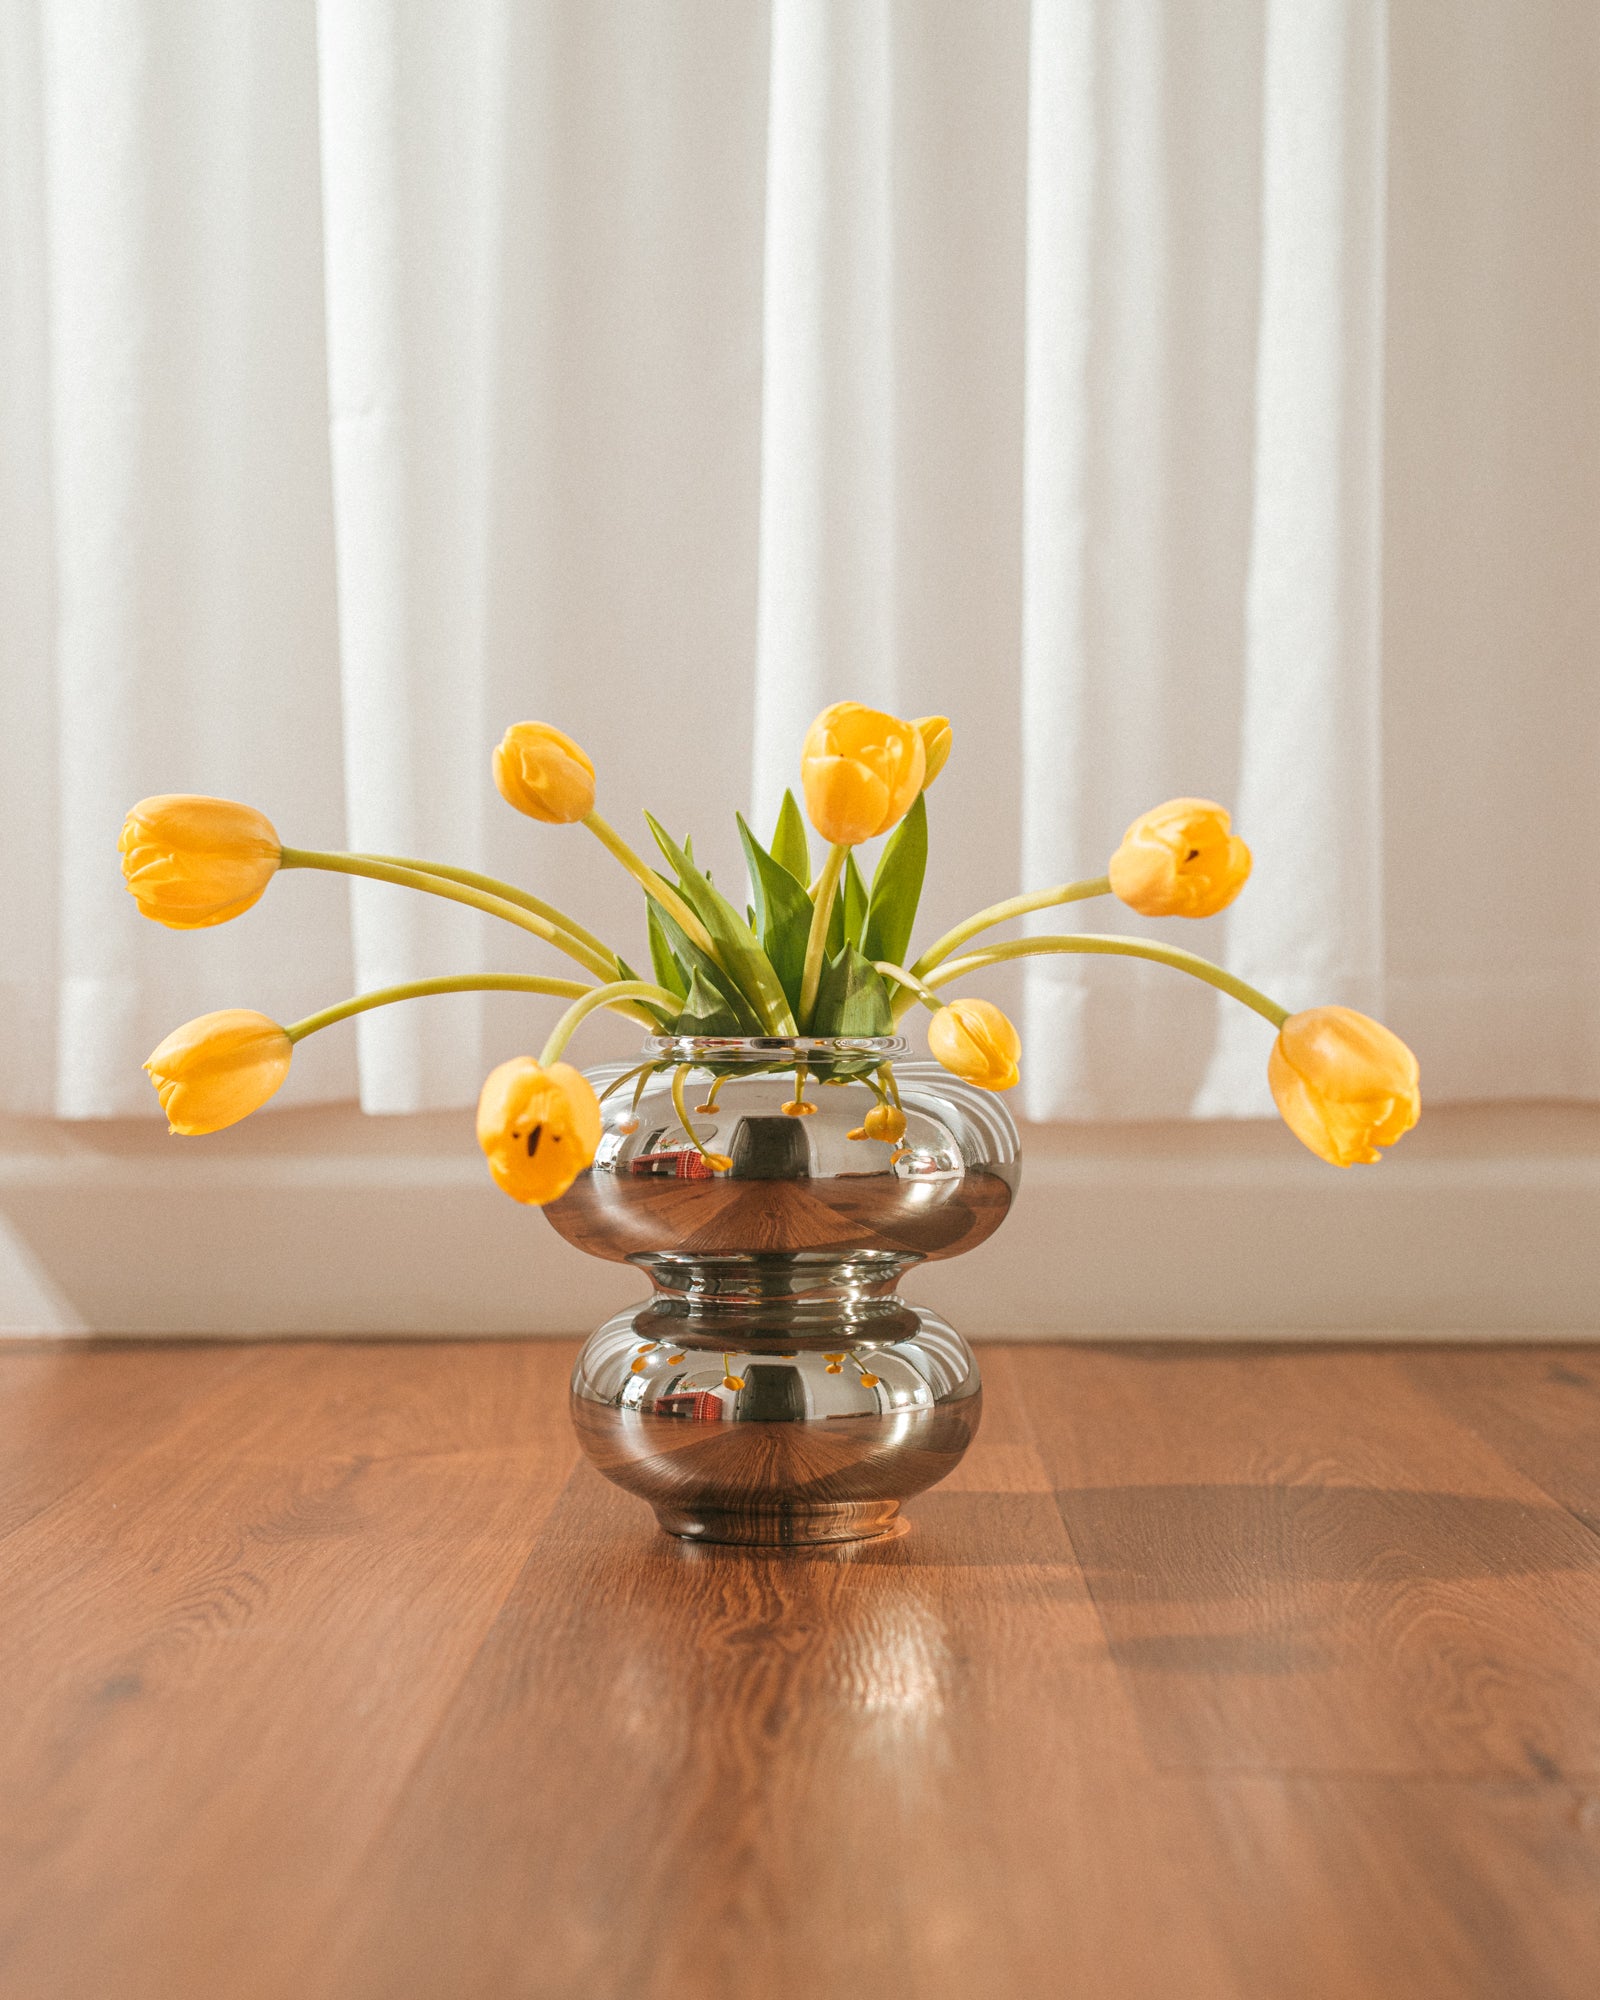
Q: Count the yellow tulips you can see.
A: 9